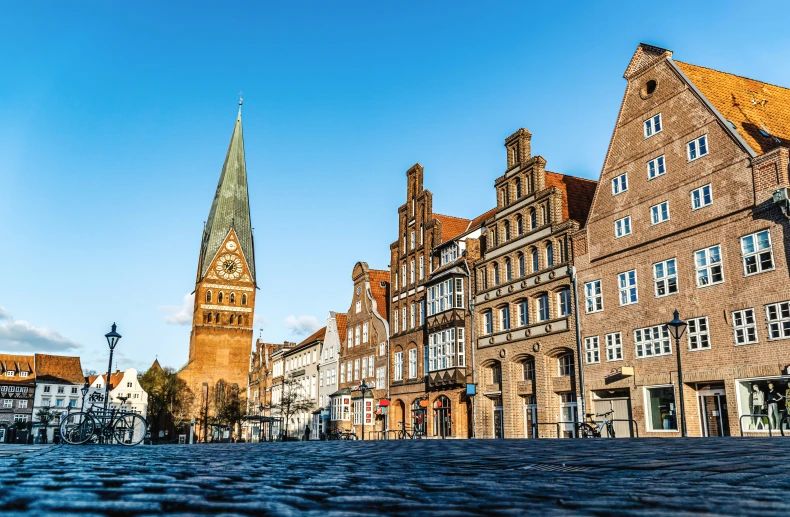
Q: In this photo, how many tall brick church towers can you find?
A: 1